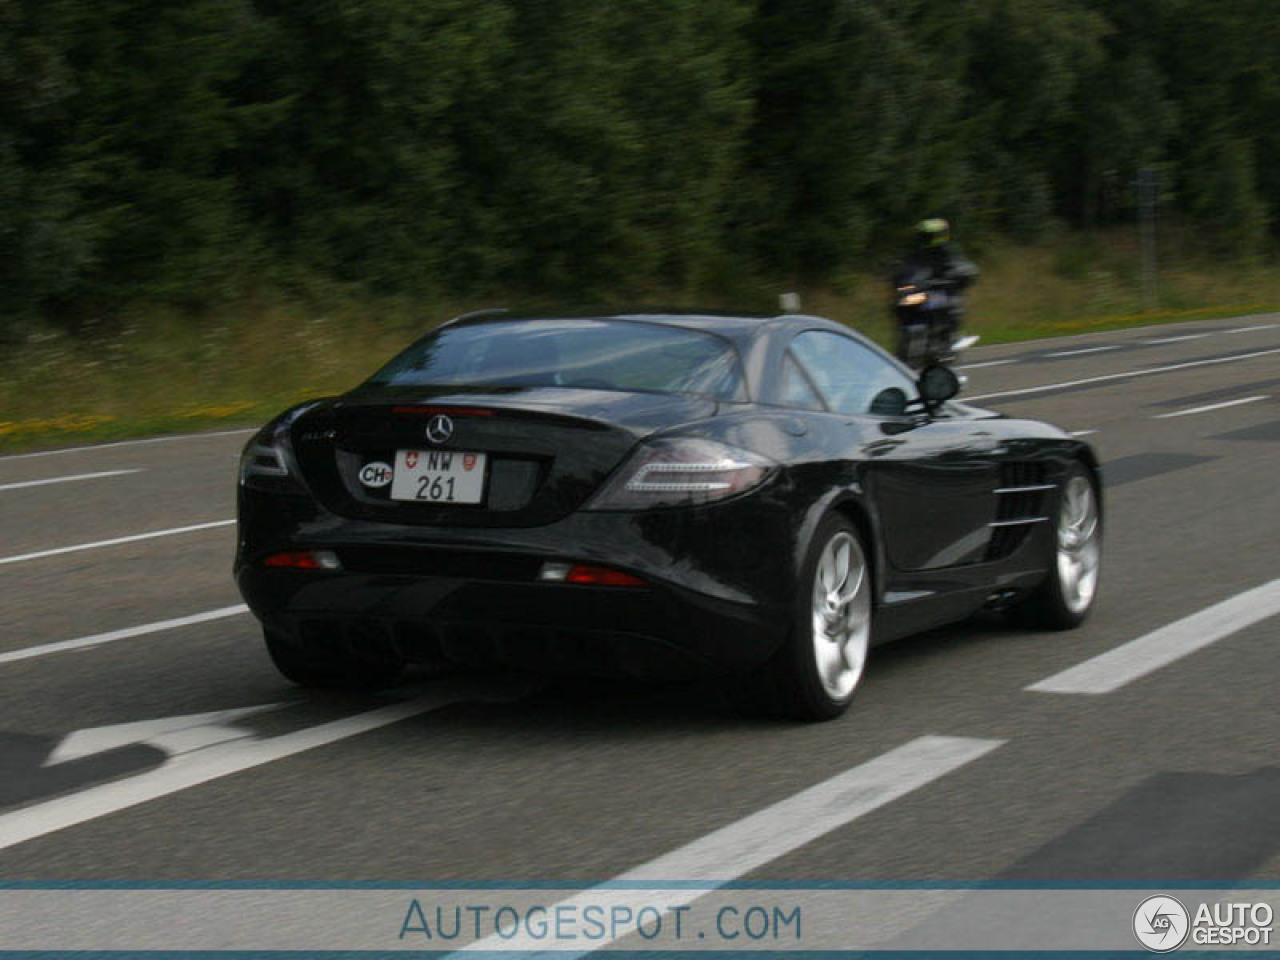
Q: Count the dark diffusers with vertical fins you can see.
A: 1